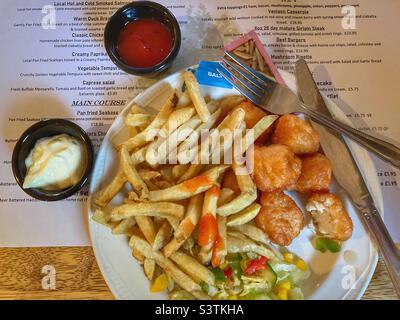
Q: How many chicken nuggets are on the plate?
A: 6